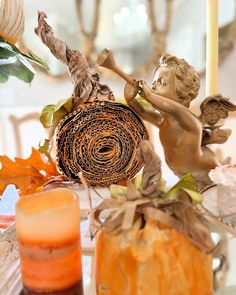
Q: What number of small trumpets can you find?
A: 1